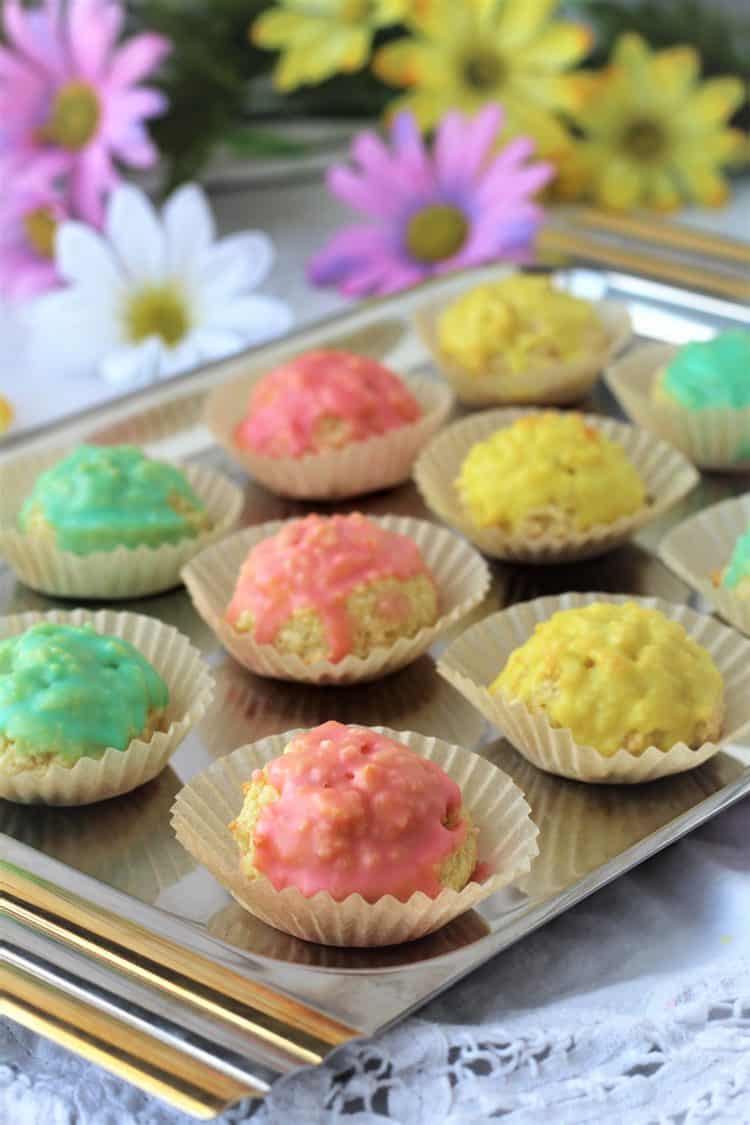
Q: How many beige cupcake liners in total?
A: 10